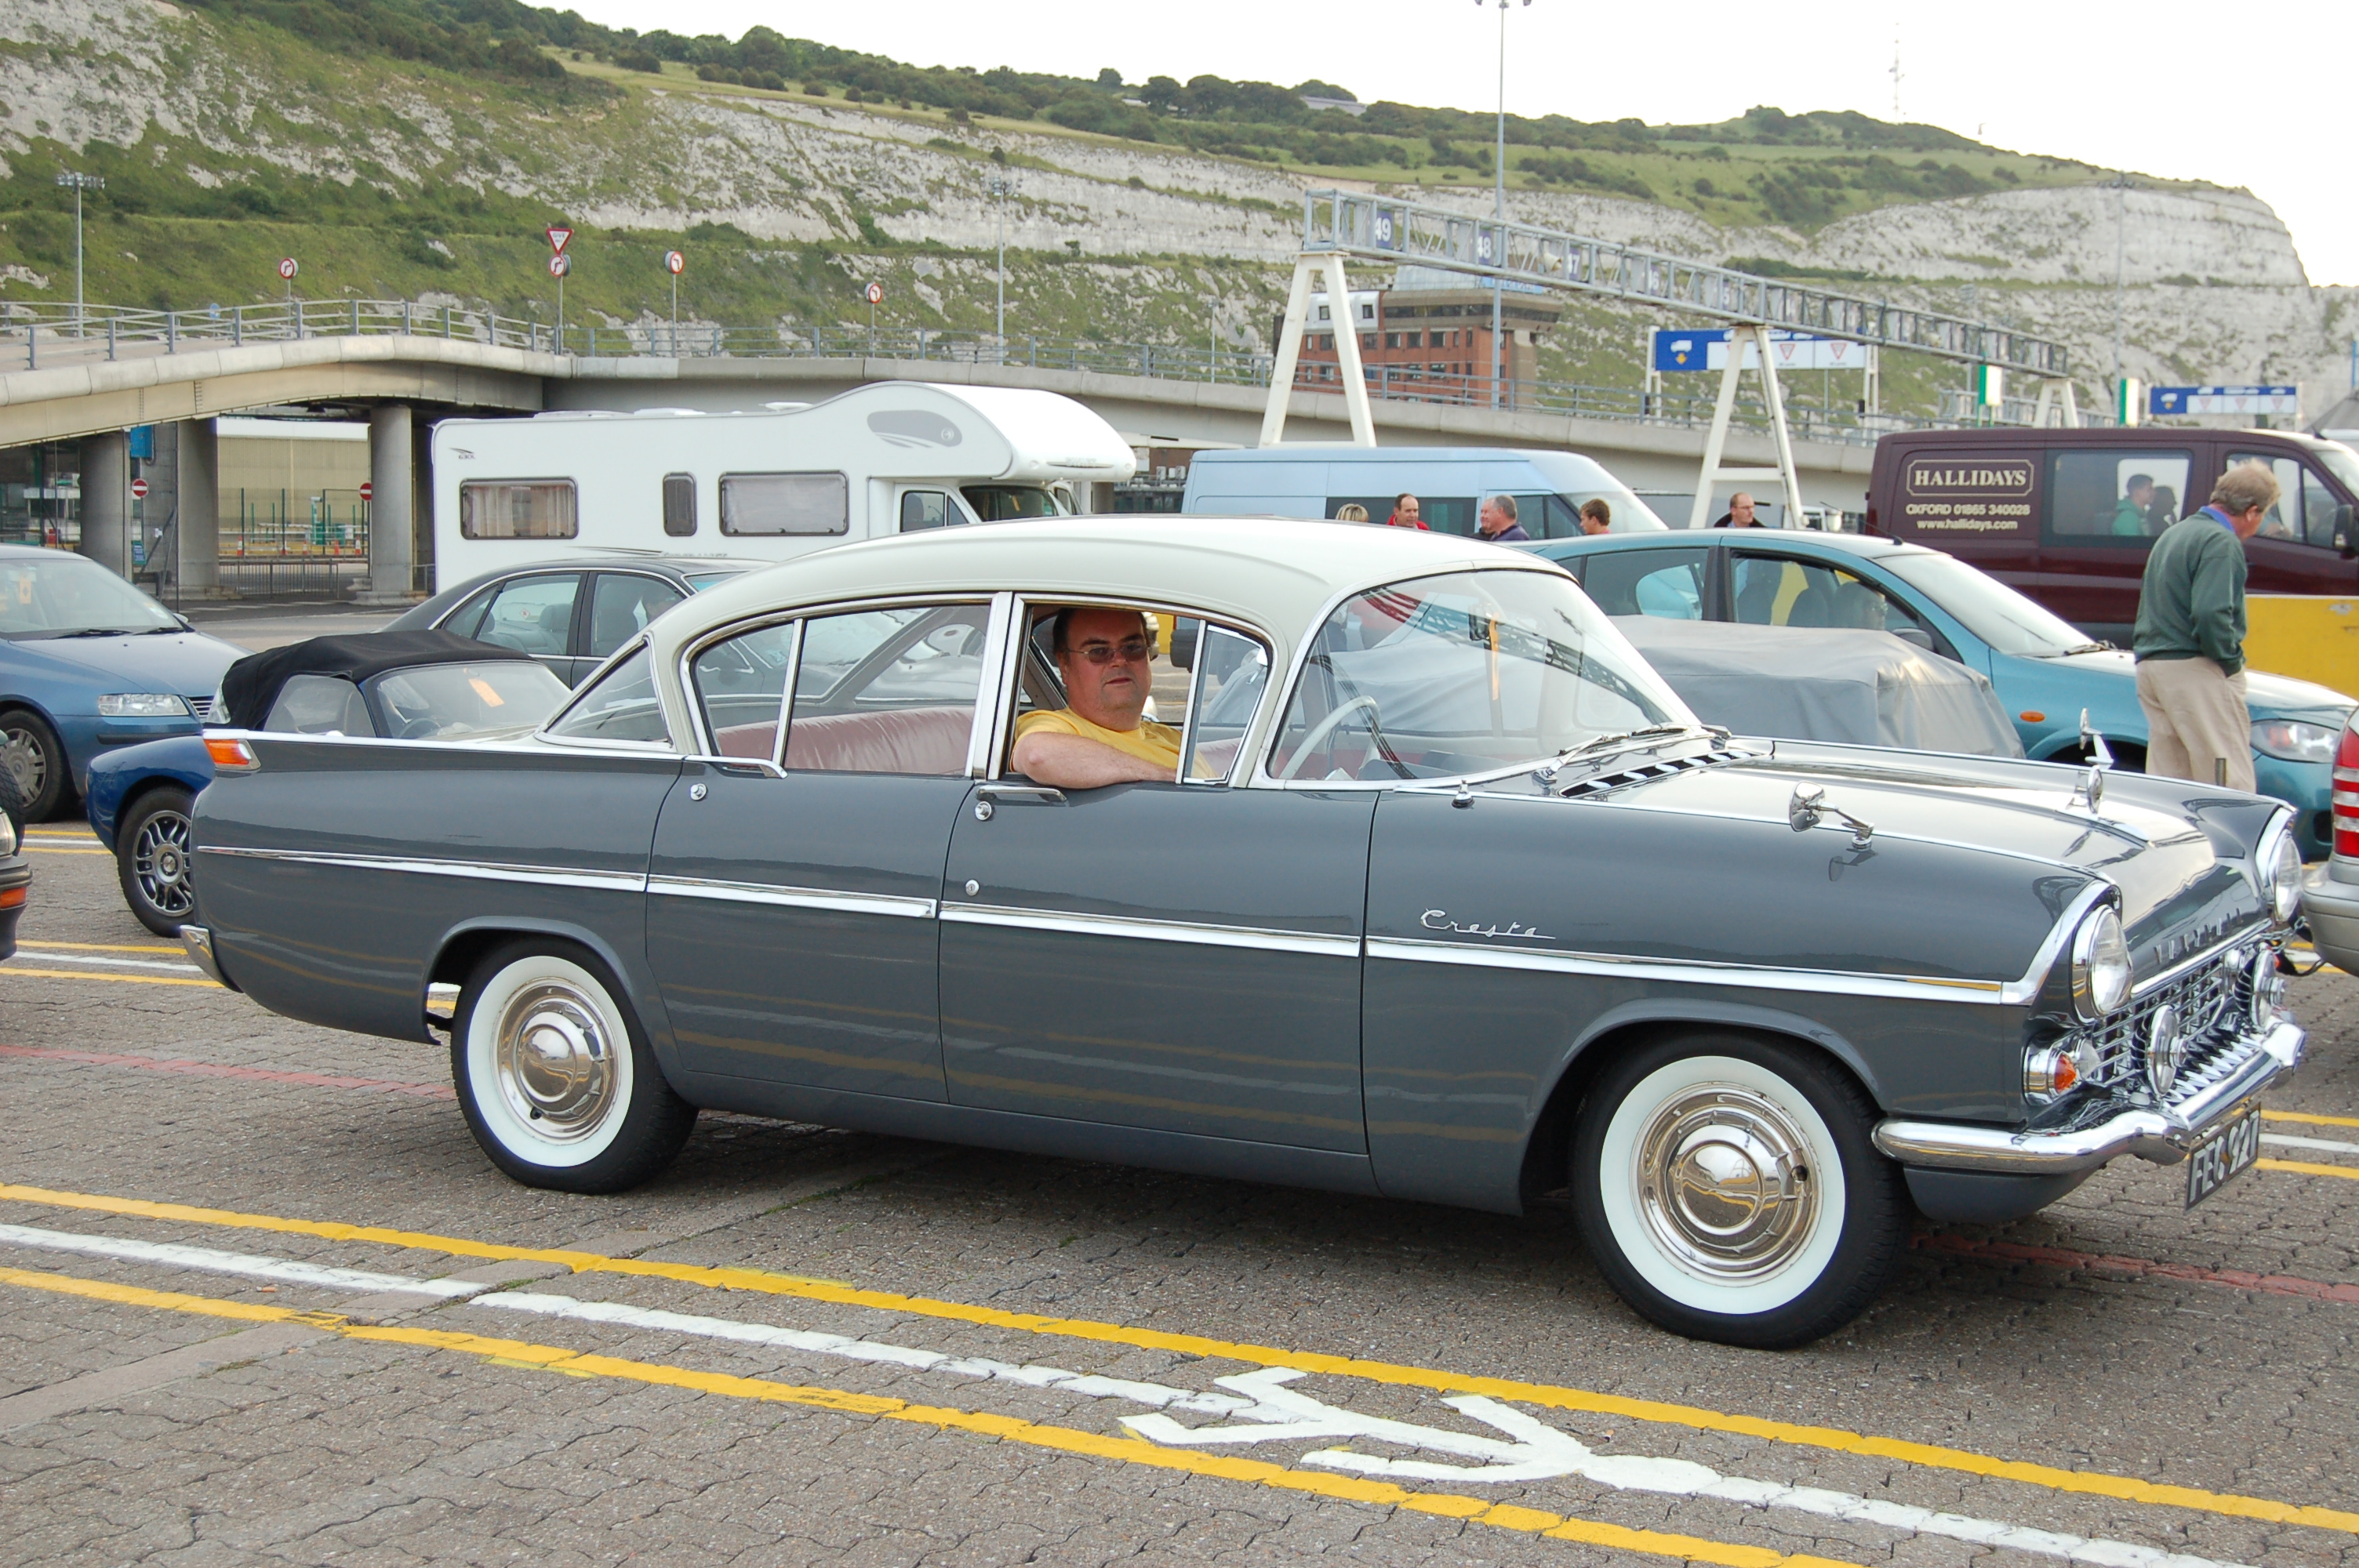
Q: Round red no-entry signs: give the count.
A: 2